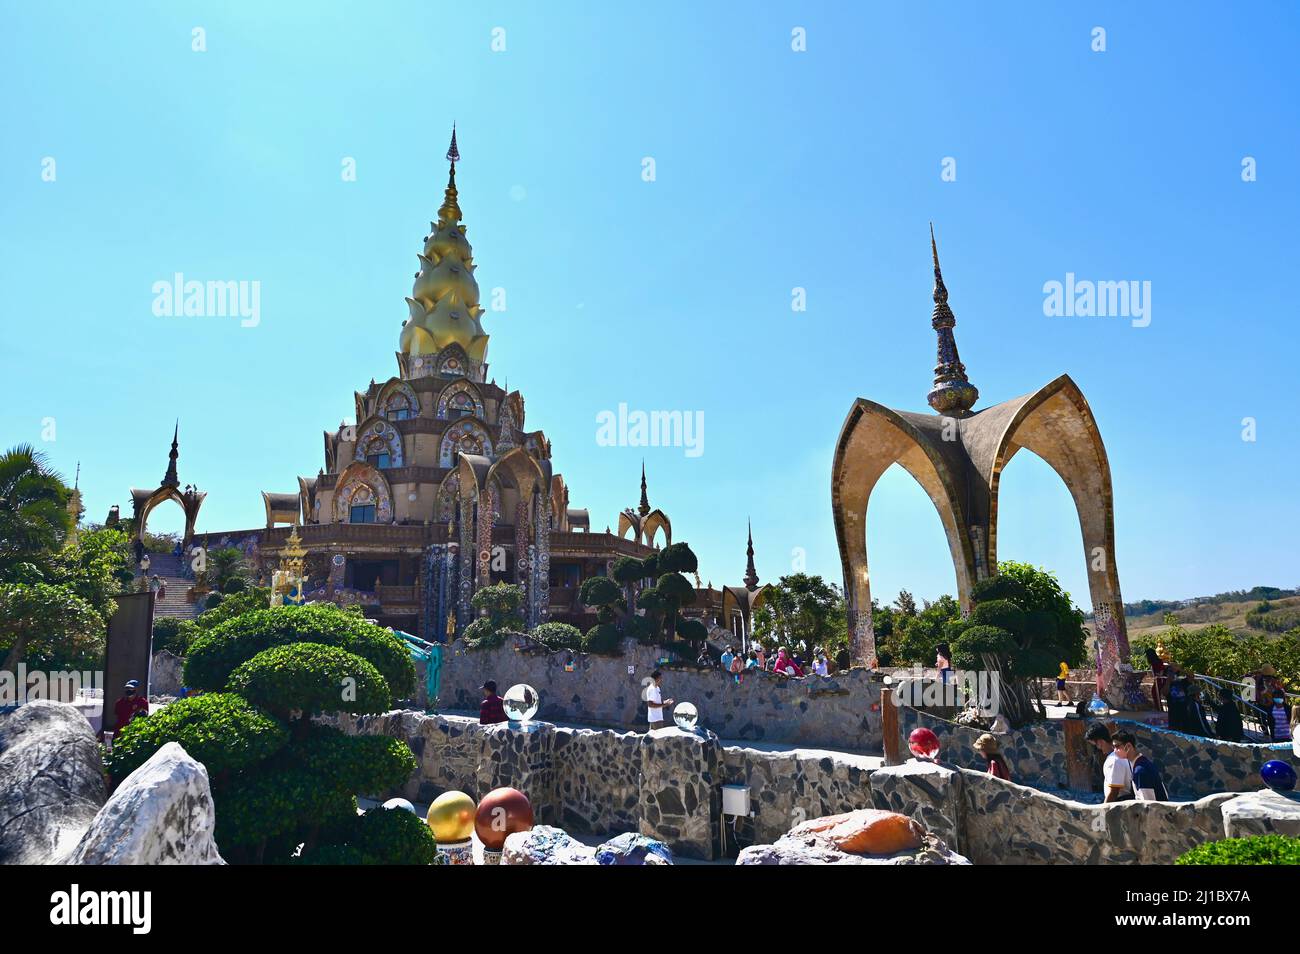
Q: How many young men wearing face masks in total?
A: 2